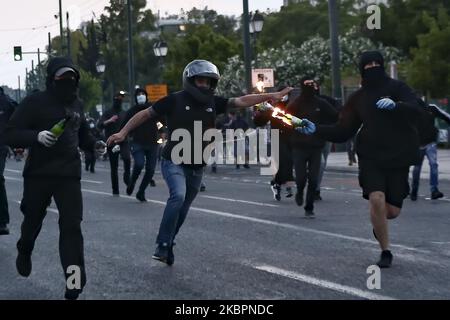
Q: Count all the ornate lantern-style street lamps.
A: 3